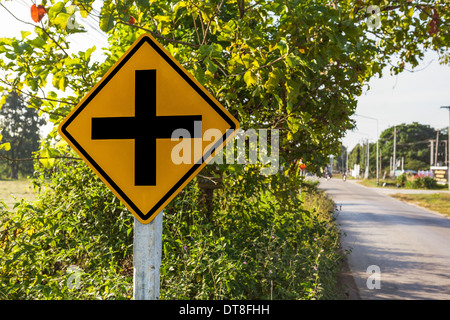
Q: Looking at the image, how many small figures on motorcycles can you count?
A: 2